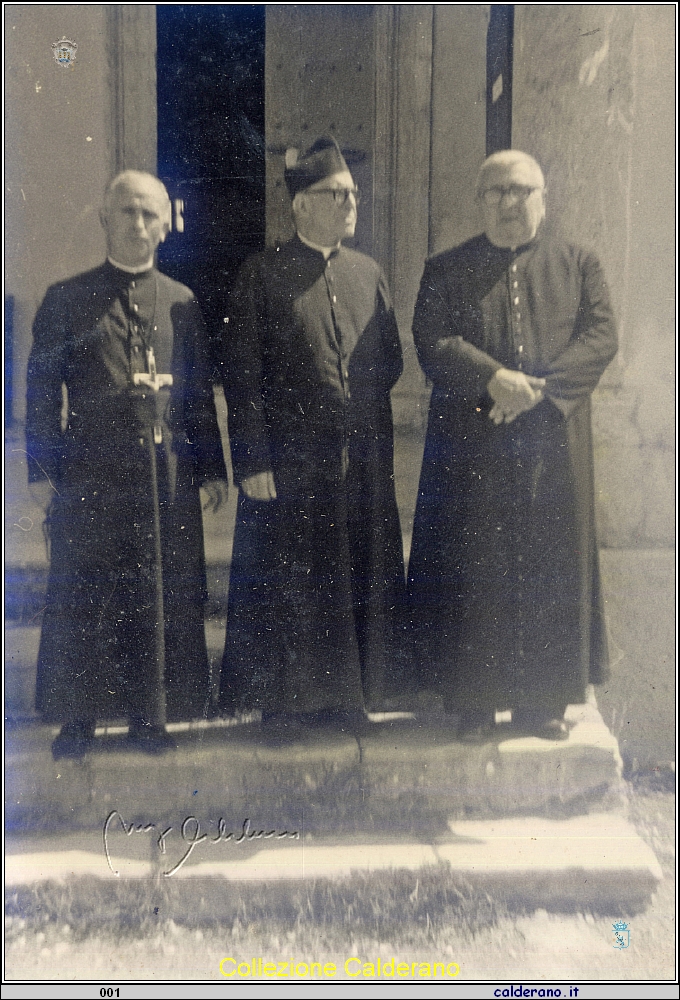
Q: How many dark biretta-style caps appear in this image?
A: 1